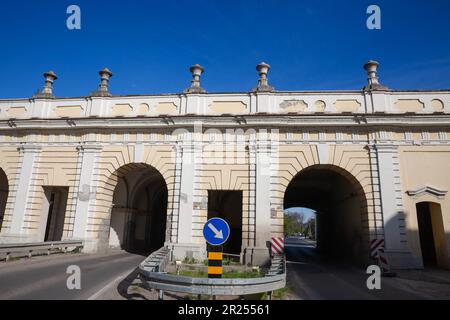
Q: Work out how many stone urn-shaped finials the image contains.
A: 5